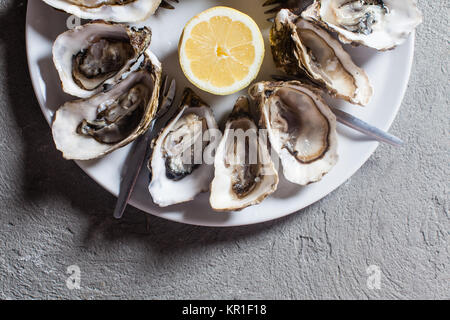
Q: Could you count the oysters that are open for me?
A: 8